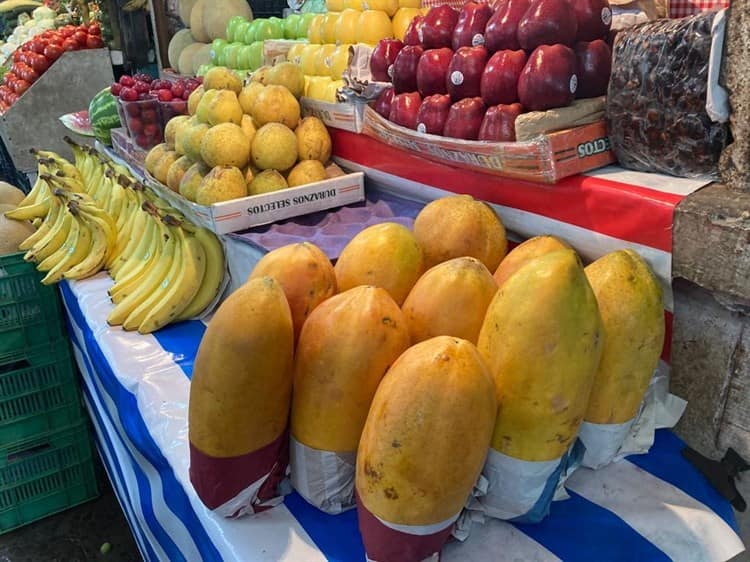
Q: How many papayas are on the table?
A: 10